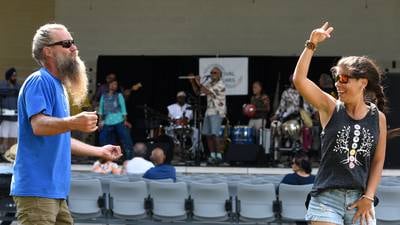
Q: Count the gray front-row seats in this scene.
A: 7